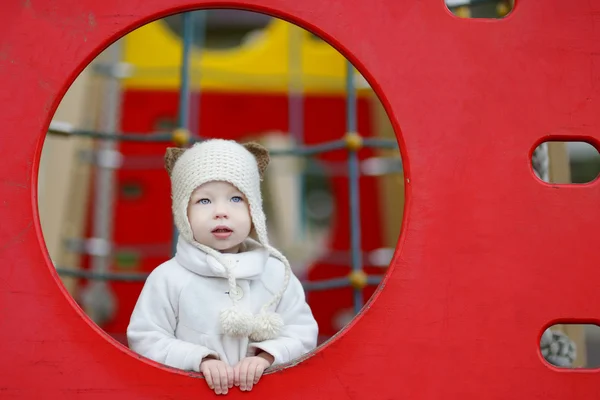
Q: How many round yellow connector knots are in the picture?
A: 3